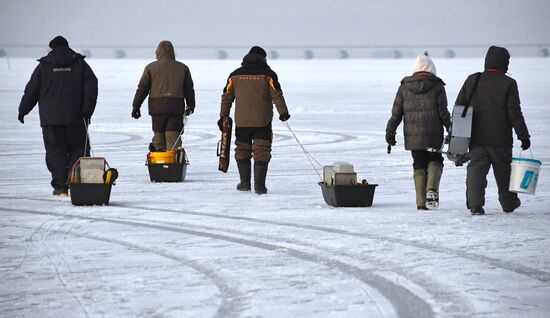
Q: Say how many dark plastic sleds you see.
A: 3